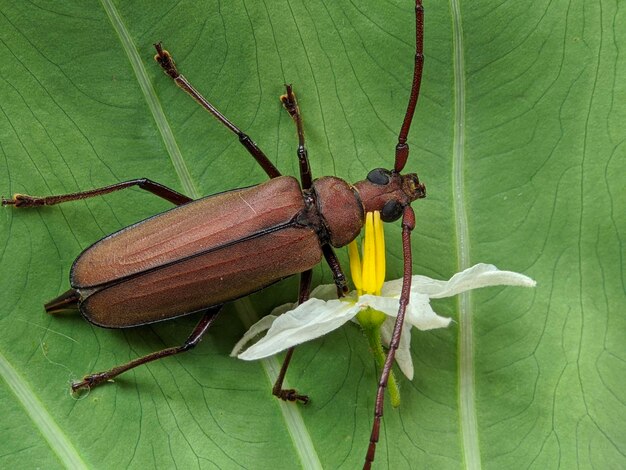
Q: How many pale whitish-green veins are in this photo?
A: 3